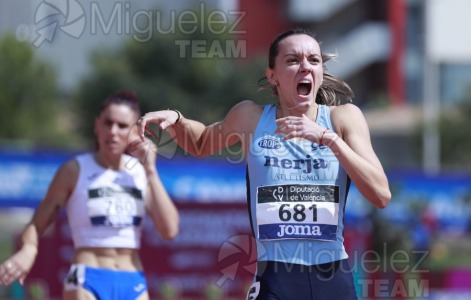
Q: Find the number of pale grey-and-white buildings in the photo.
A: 1